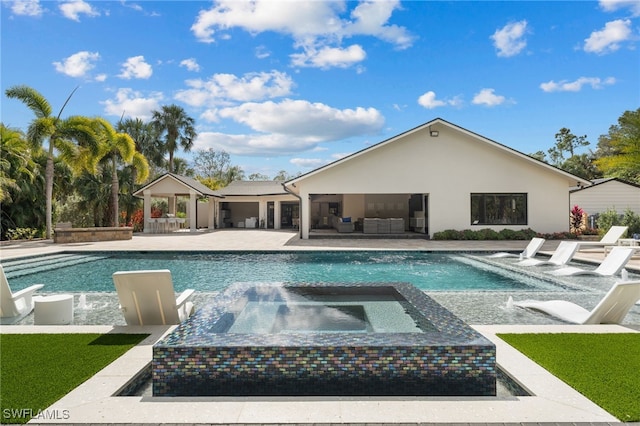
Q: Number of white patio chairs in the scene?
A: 7